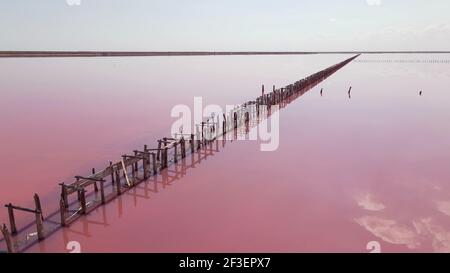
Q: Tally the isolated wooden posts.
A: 3